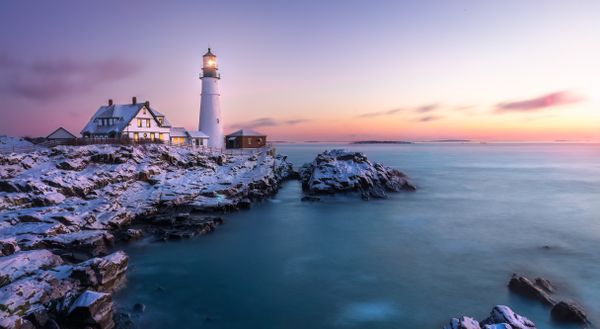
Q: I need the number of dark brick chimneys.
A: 3